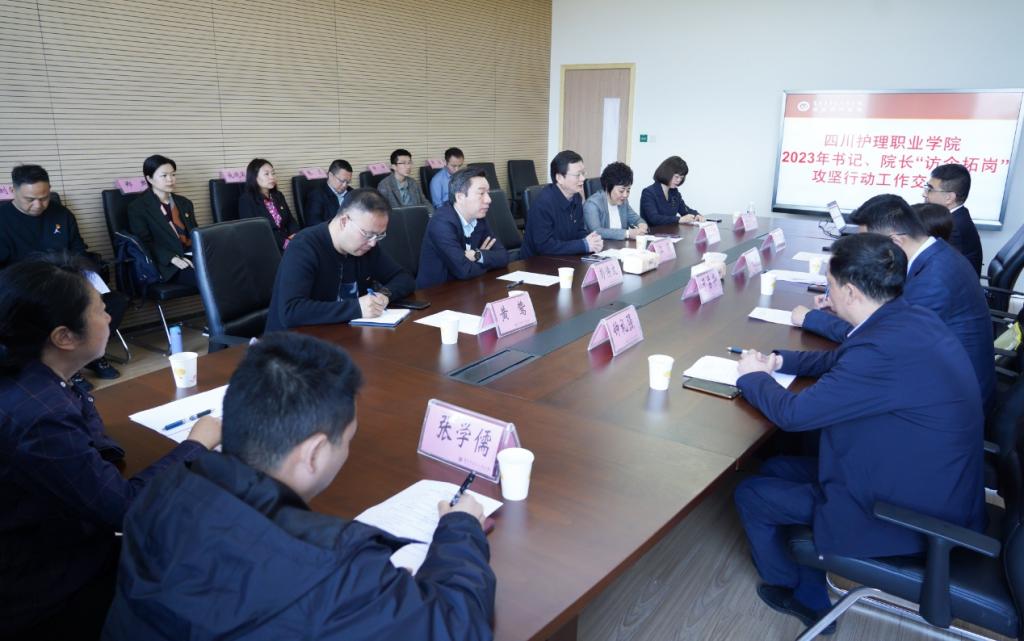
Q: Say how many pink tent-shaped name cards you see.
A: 10